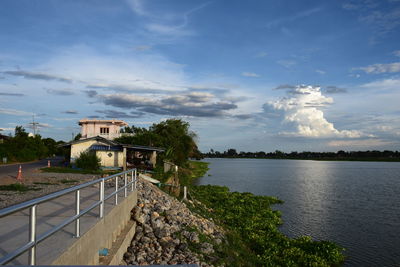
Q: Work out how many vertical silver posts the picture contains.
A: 7